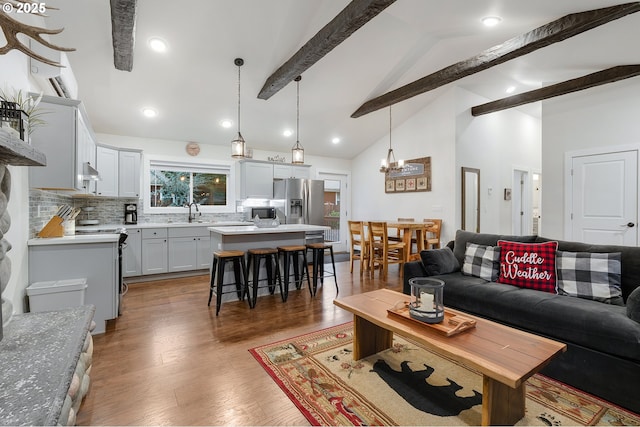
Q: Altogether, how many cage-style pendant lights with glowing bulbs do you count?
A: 2